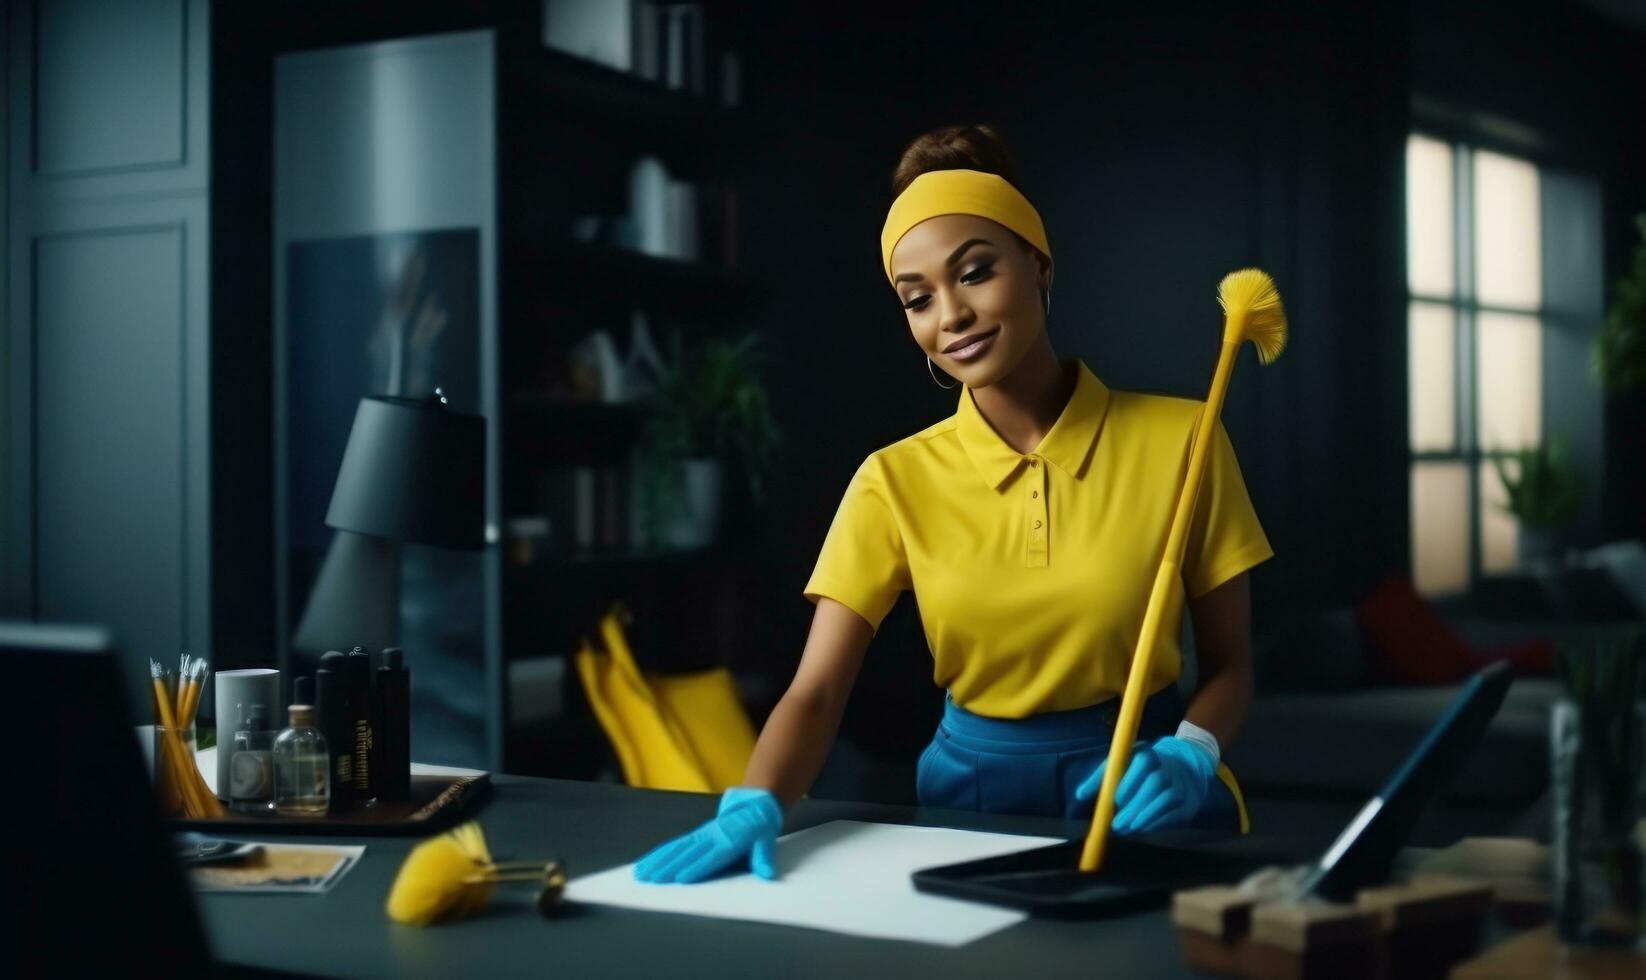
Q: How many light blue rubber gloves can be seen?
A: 2